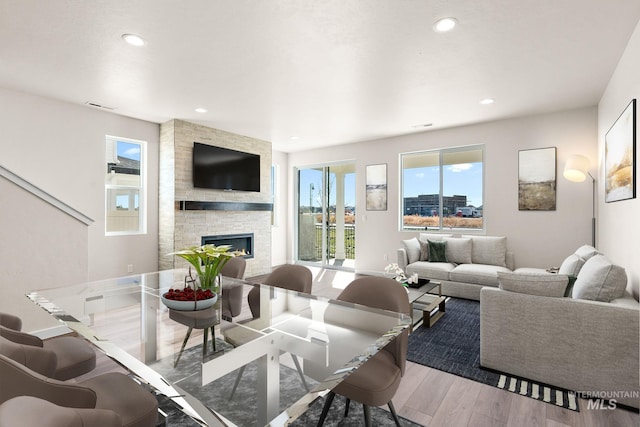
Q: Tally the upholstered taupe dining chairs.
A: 6